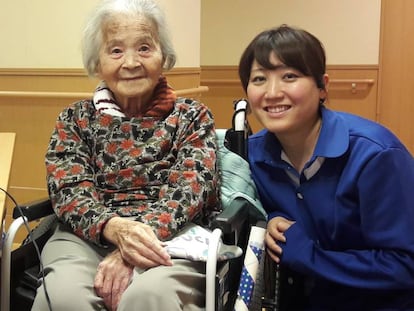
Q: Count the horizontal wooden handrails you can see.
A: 2